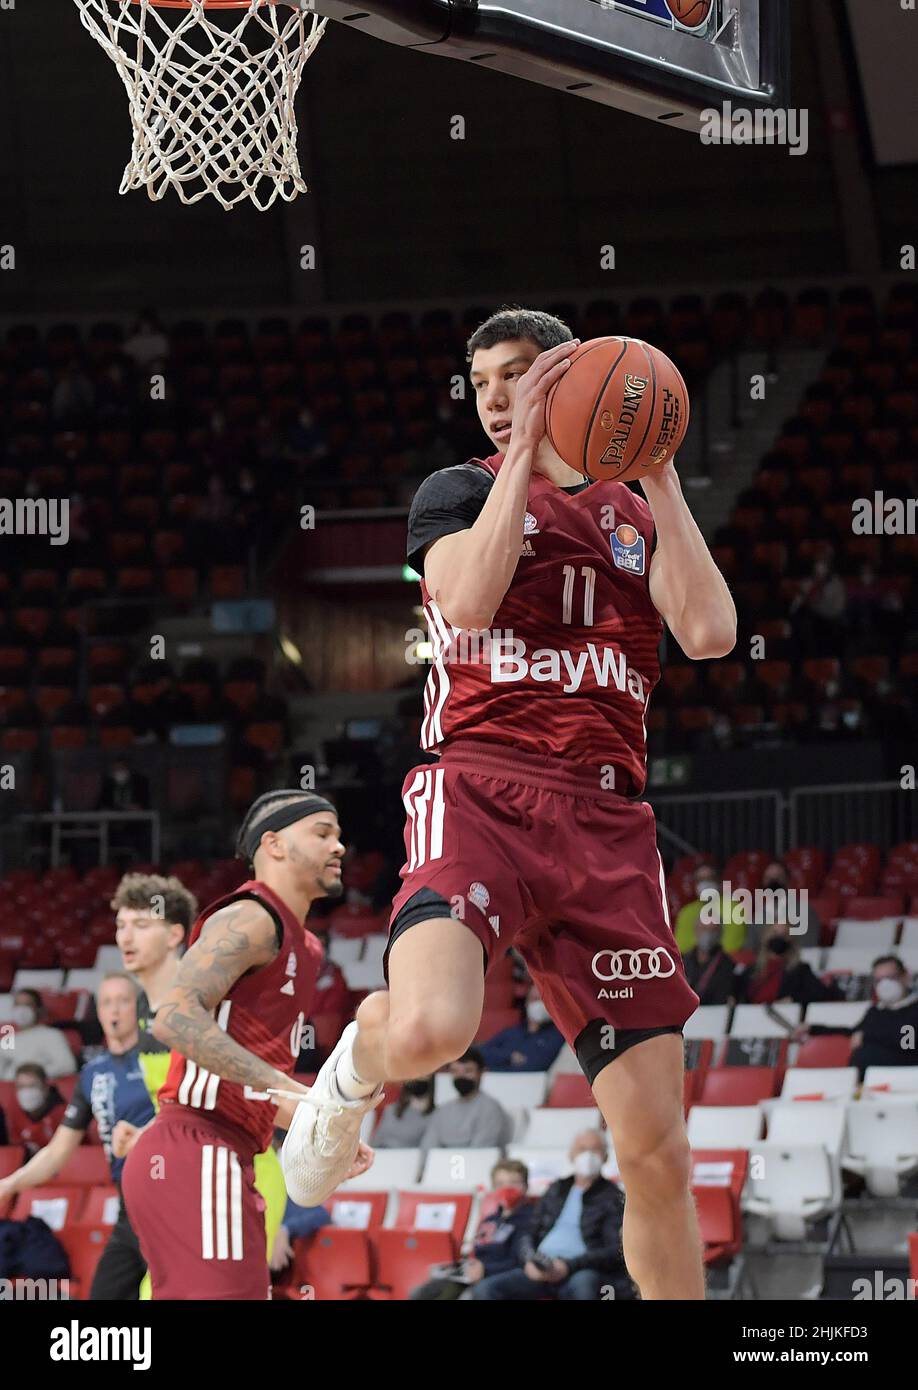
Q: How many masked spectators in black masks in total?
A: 4